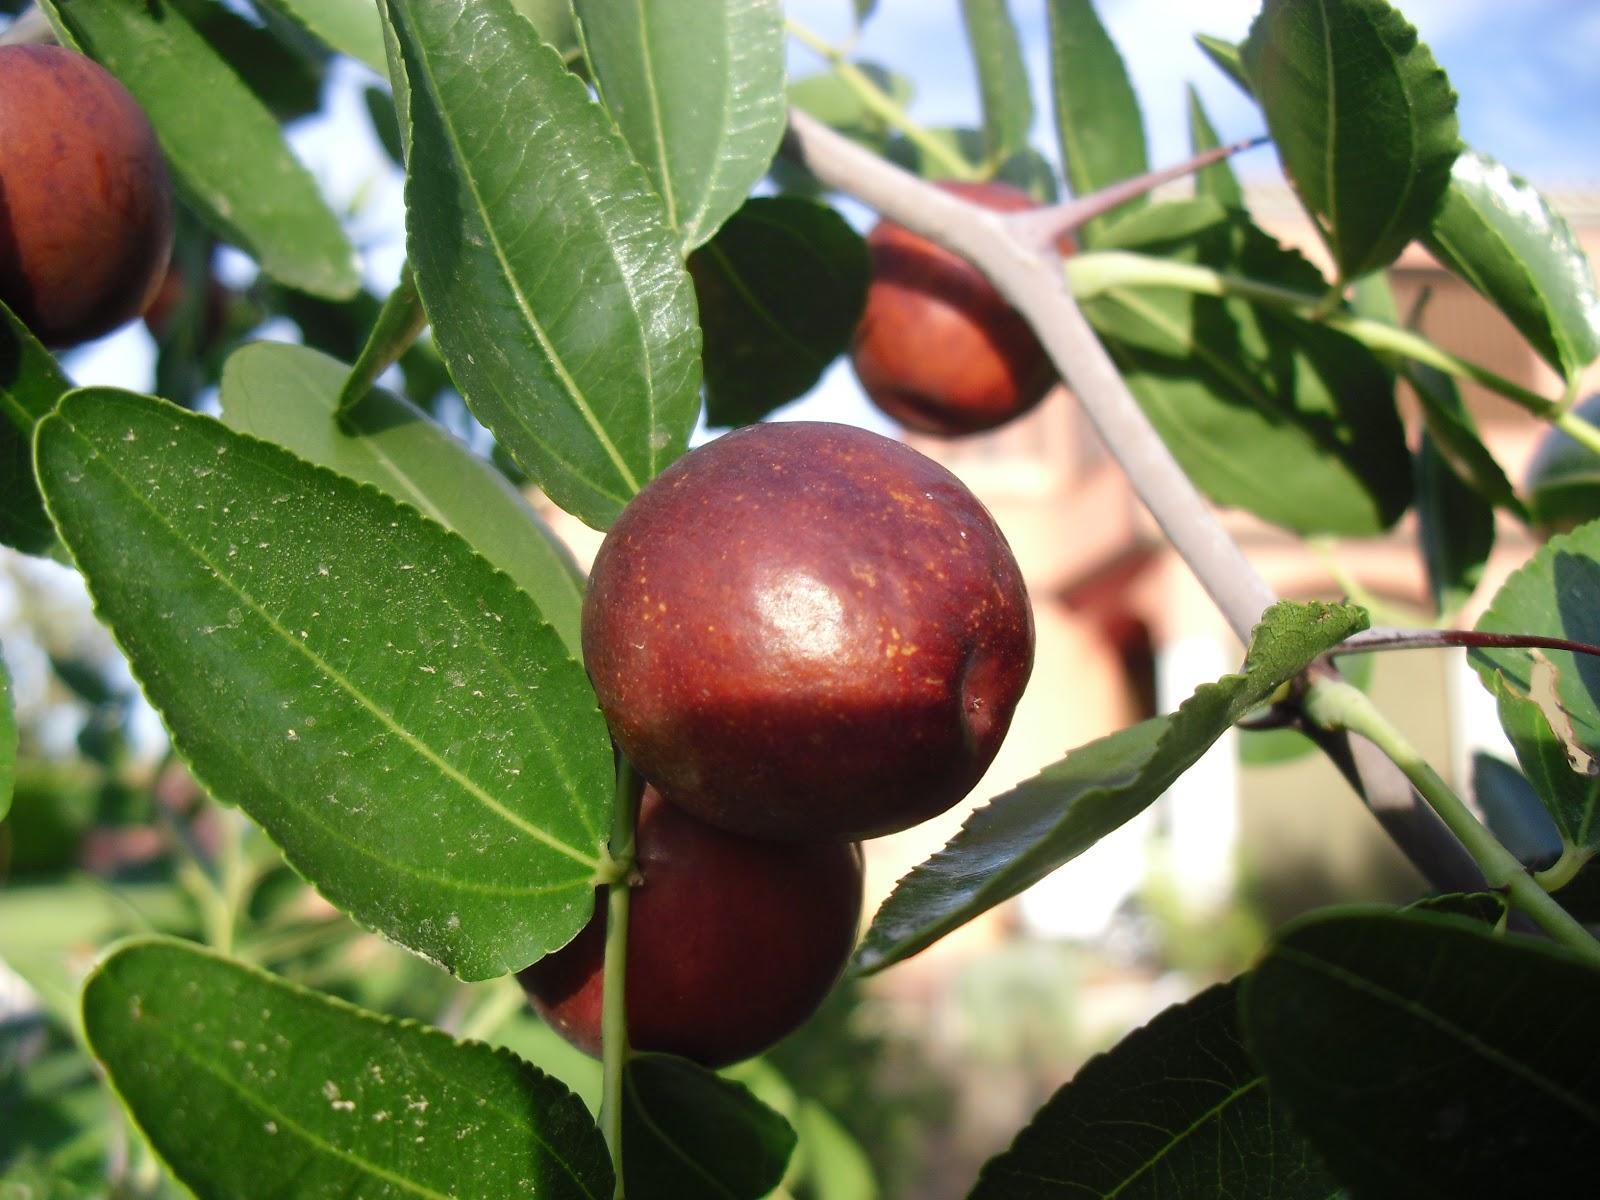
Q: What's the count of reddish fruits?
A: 4